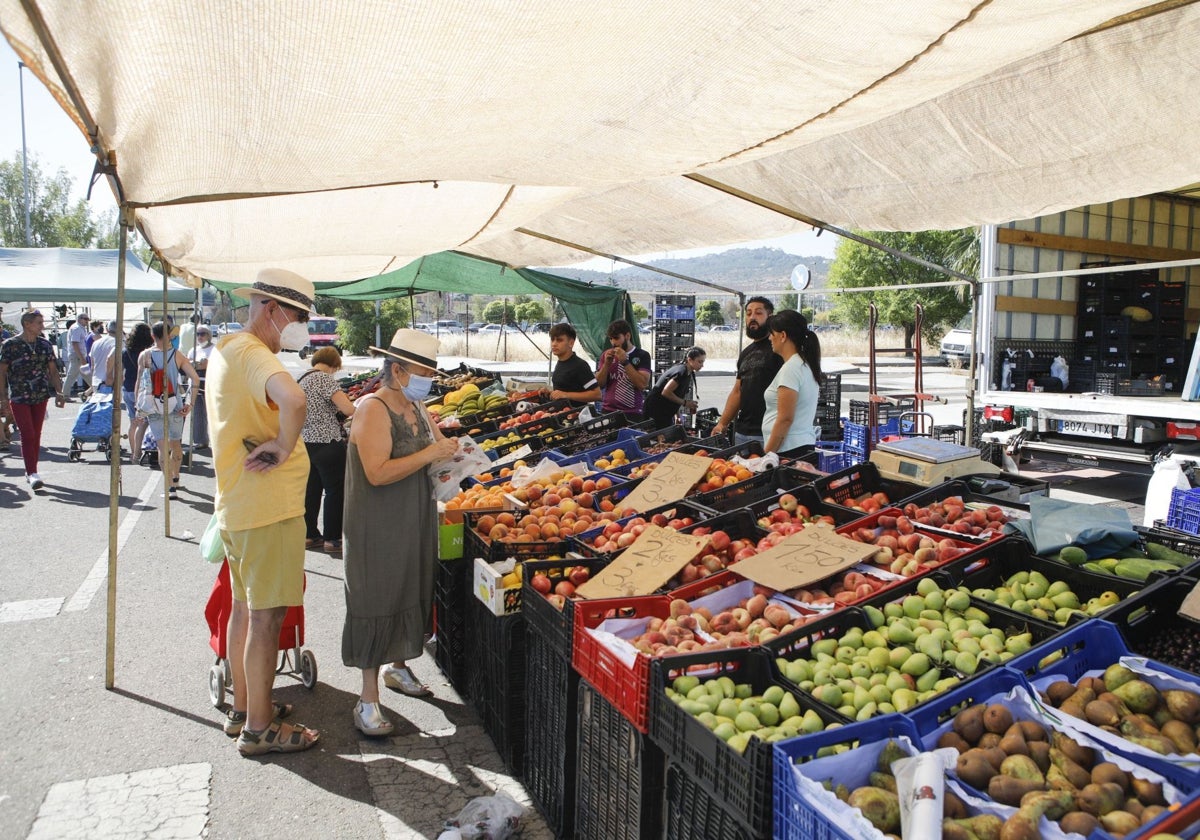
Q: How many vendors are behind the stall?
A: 5